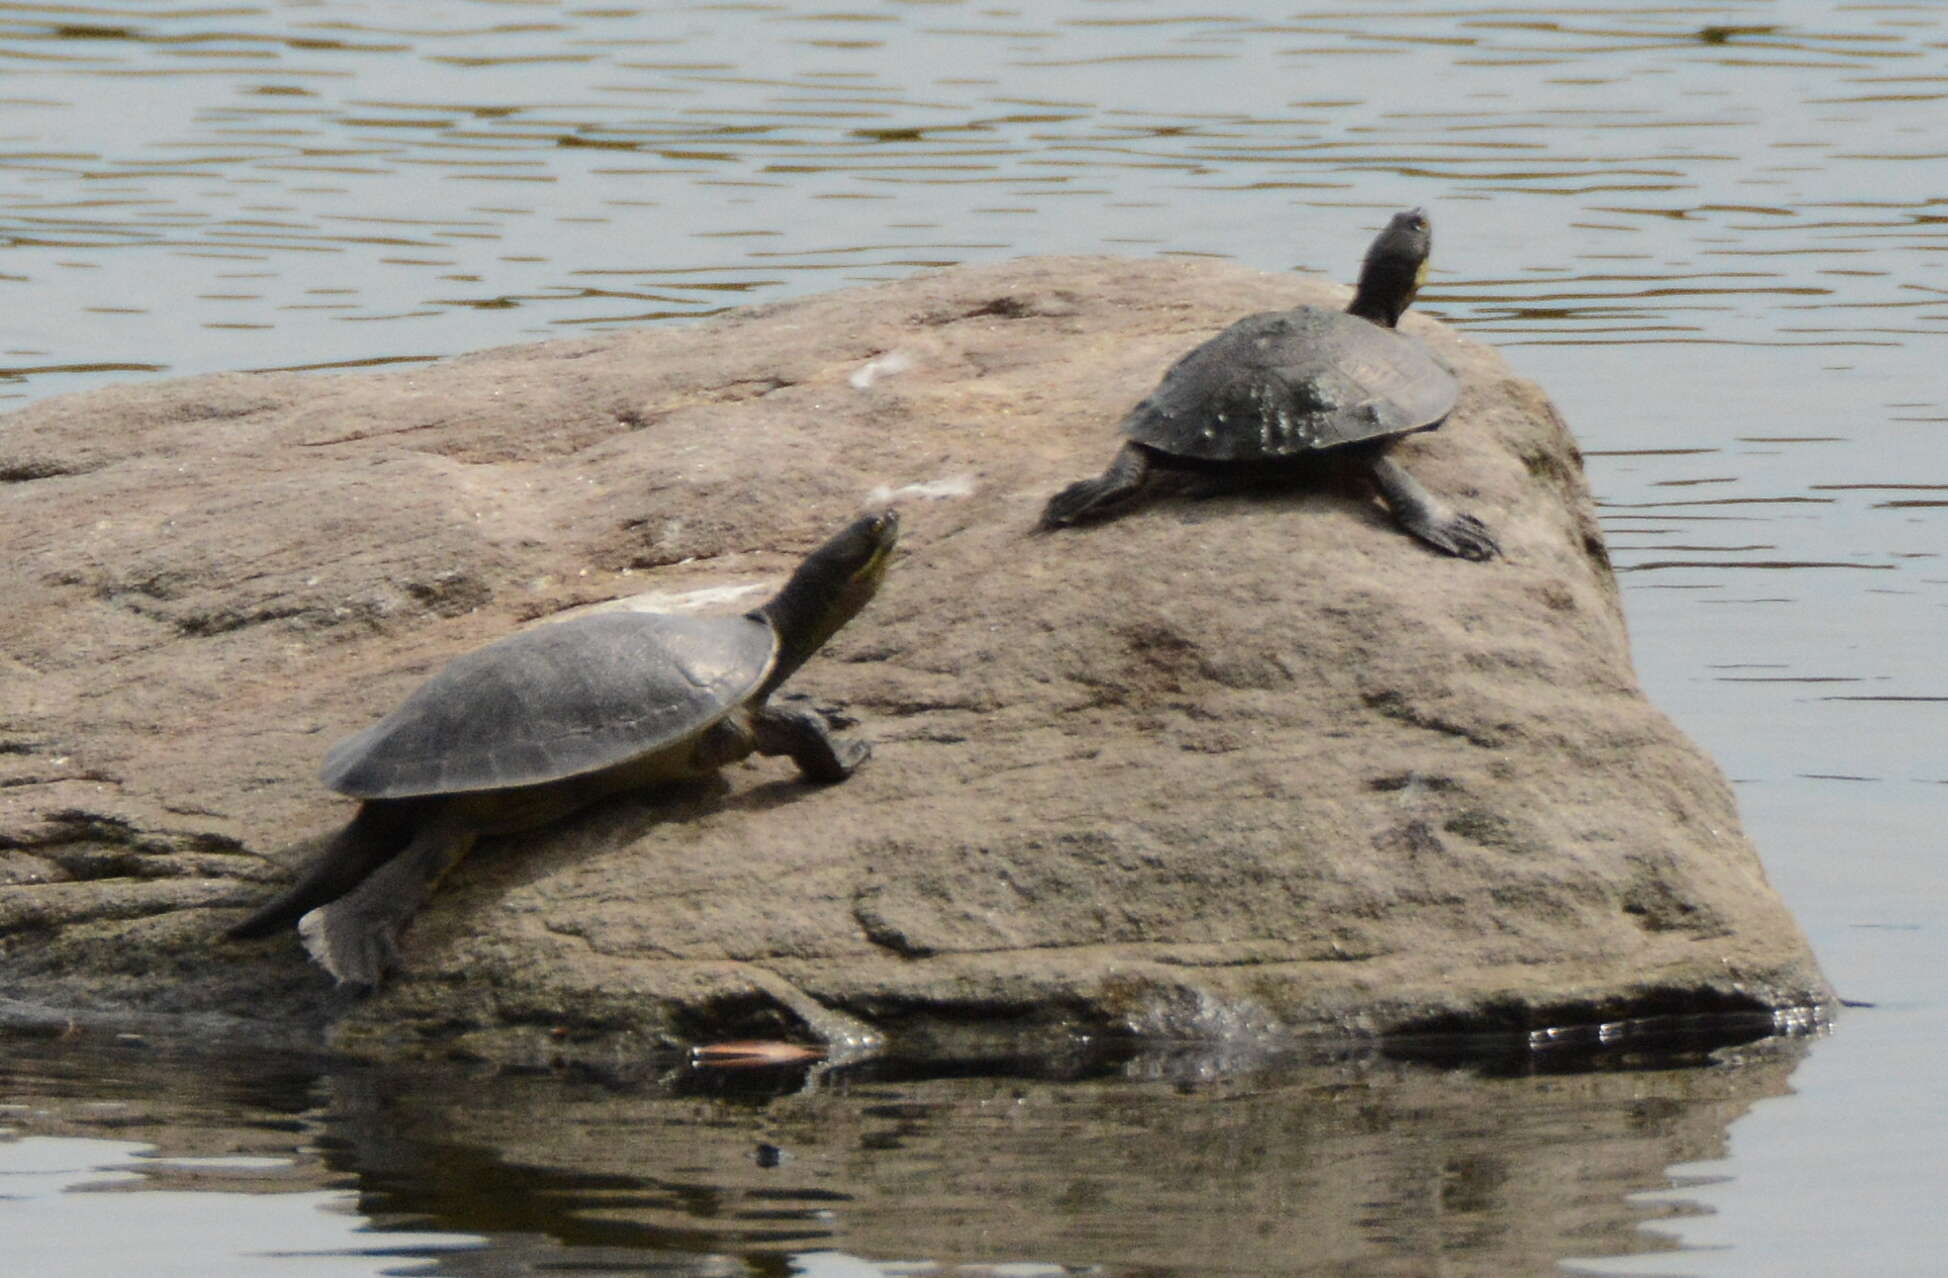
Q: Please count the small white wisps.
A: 2